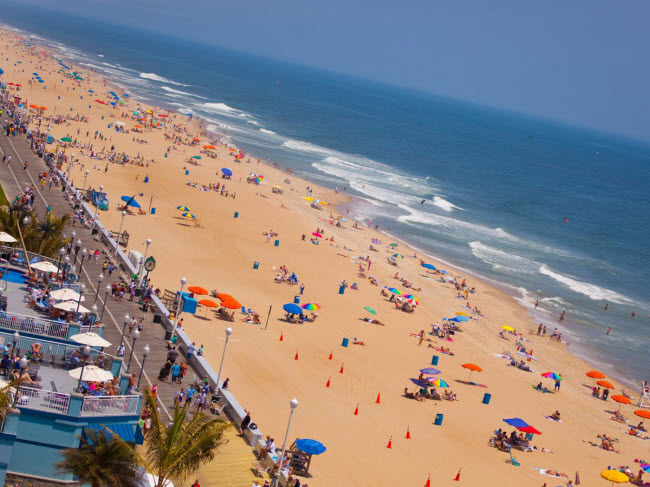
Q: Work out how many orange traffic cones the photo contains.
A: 11